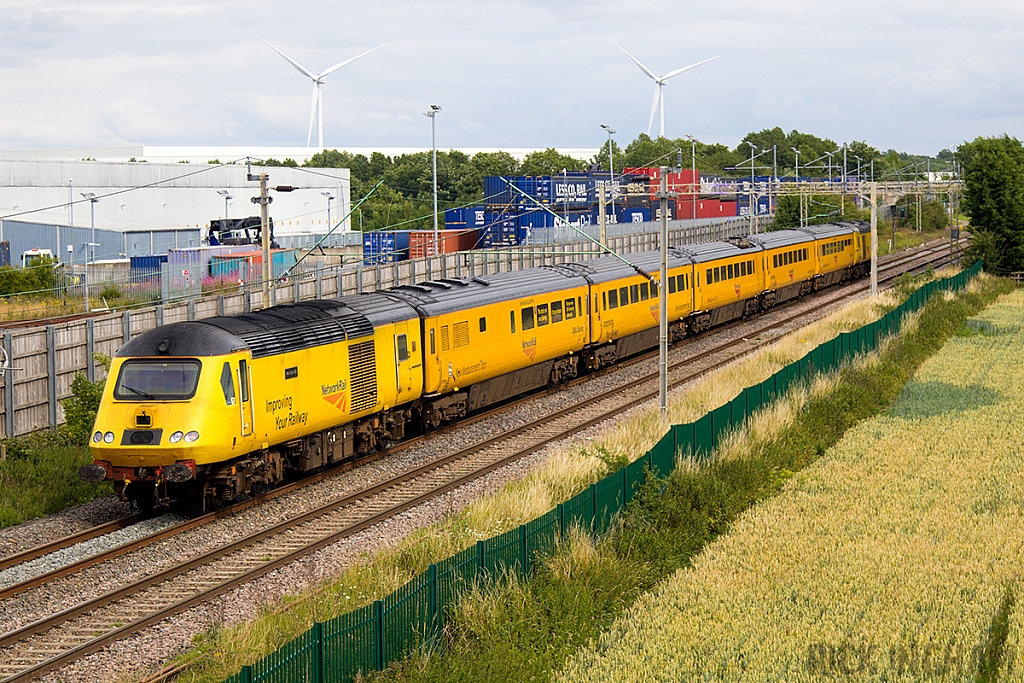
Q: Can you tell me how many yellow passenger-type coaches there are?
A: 5